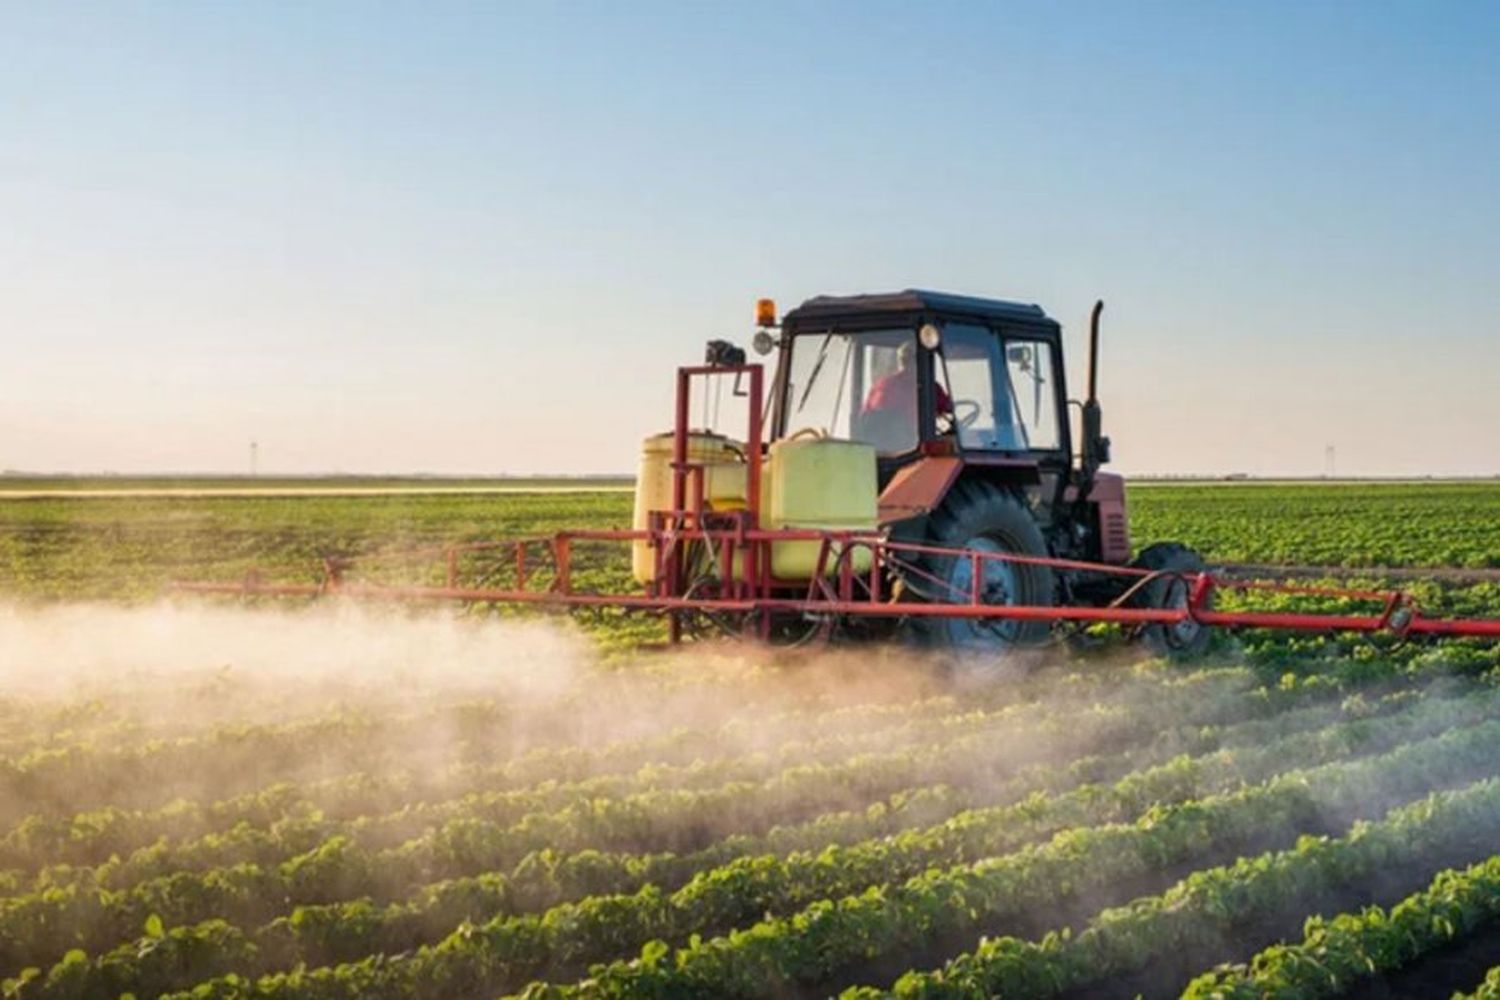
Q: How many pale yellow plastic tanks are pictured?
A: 2